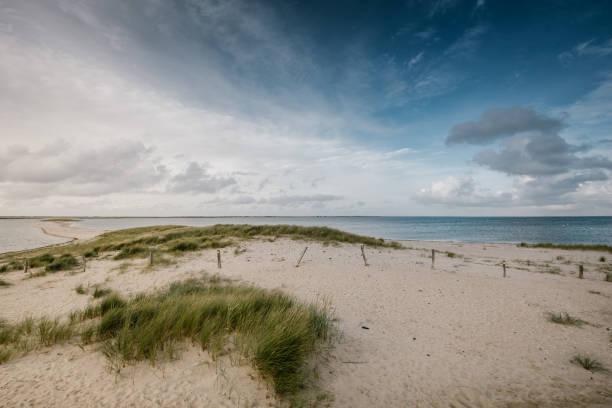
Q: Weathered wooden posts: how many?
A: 9